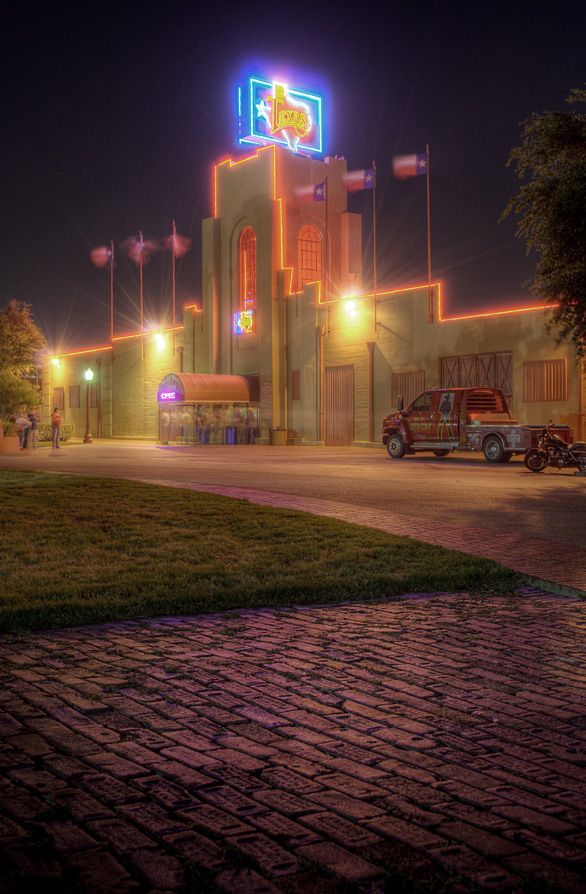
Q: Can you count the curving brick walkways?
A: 1